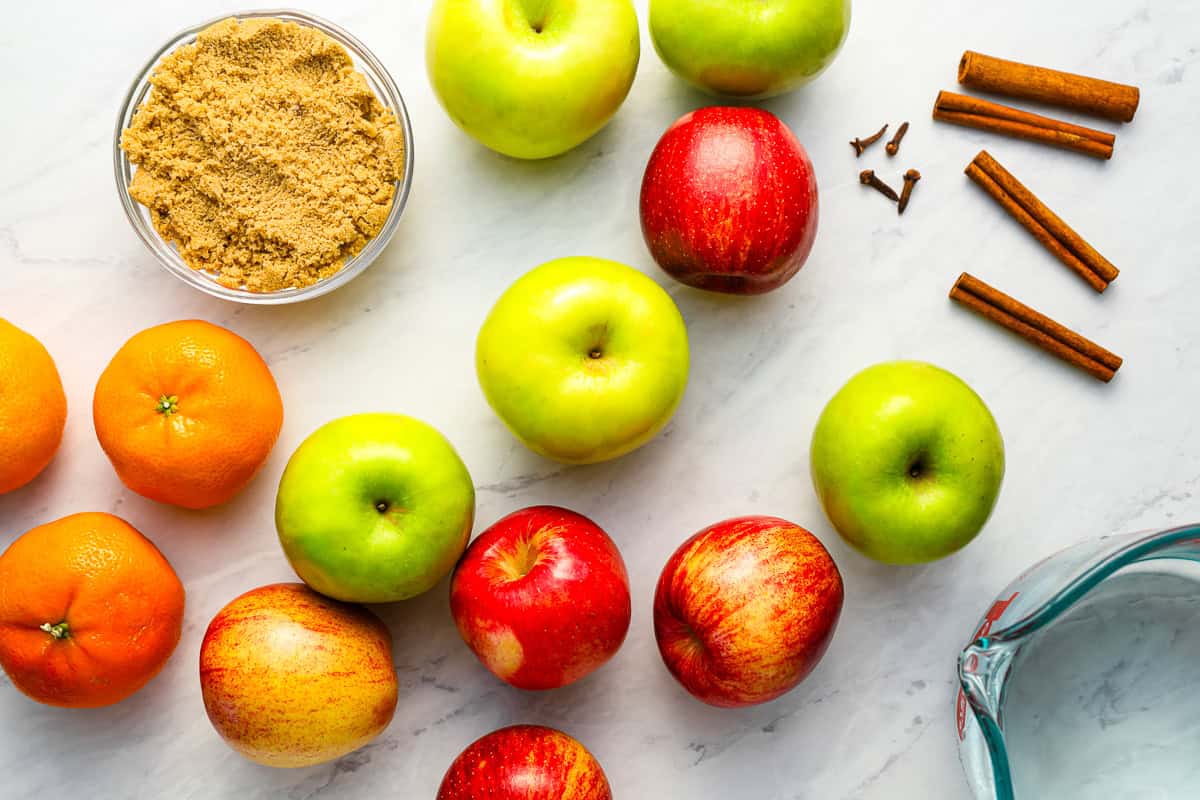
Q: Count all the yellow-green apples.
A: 5